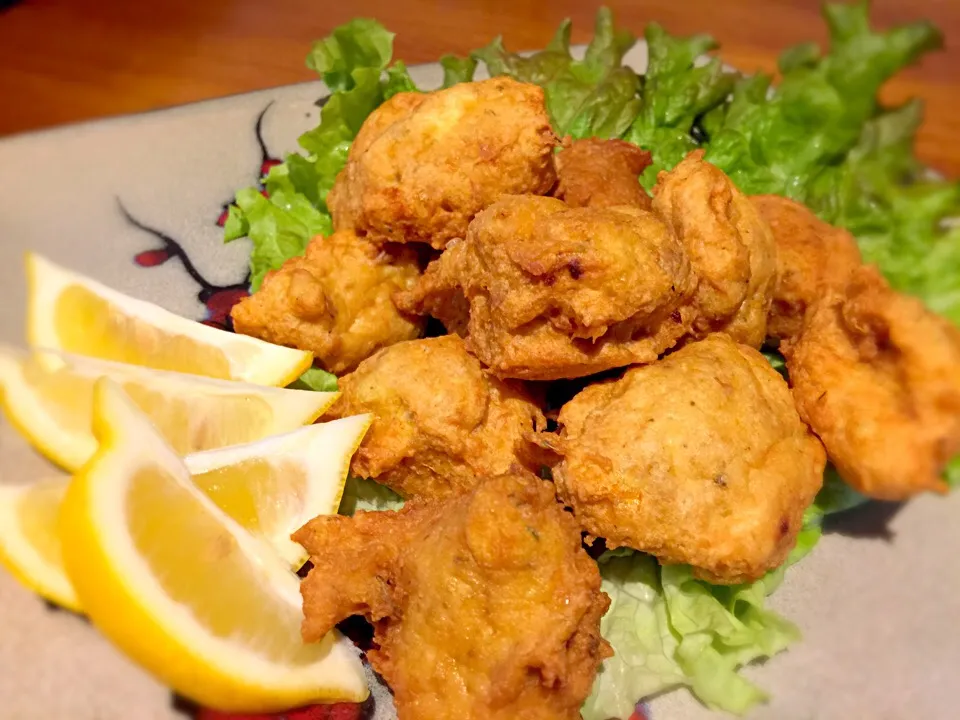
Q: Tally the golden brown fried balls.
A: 10